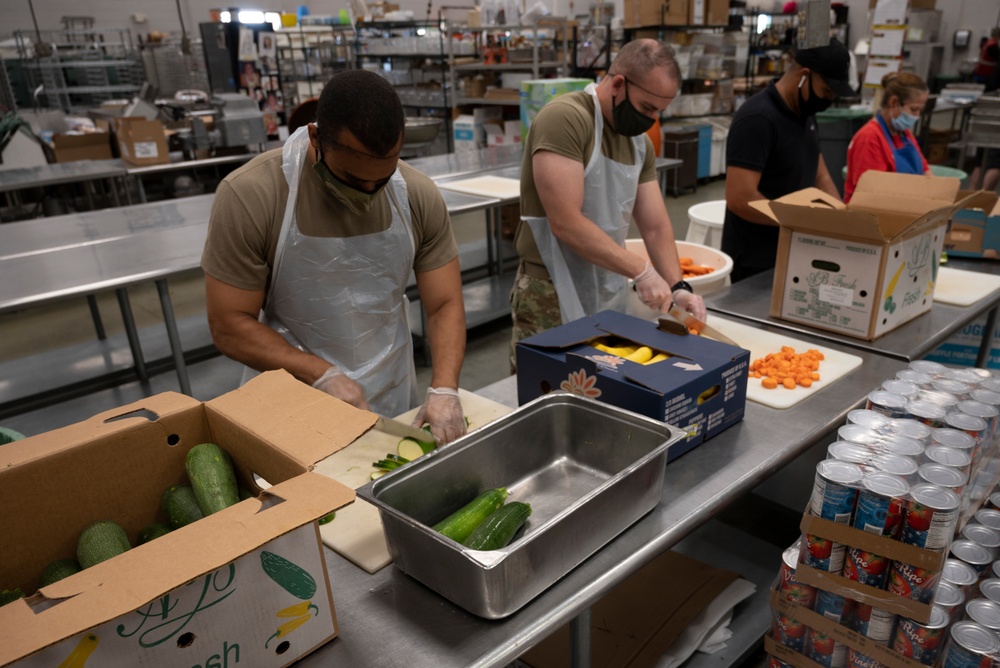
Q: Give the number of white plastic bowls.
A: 2